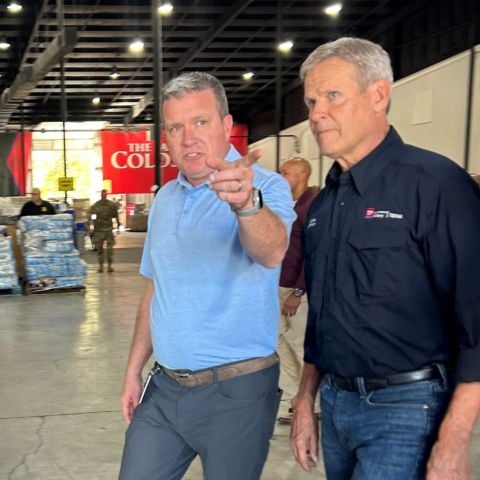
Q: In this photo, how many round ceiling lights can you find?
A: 9